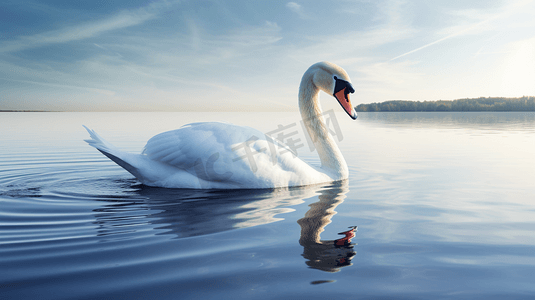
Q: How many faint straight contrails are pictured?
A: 1